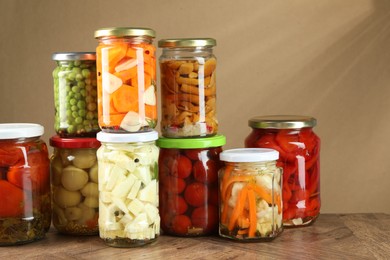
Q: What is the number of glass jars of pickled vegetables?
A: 9